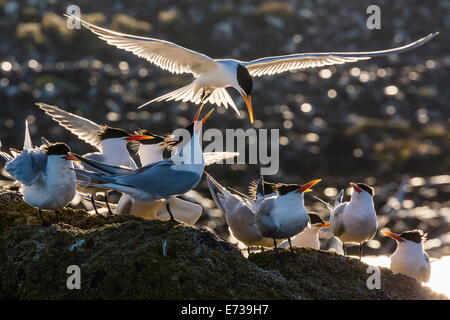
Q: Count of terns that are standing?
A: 9